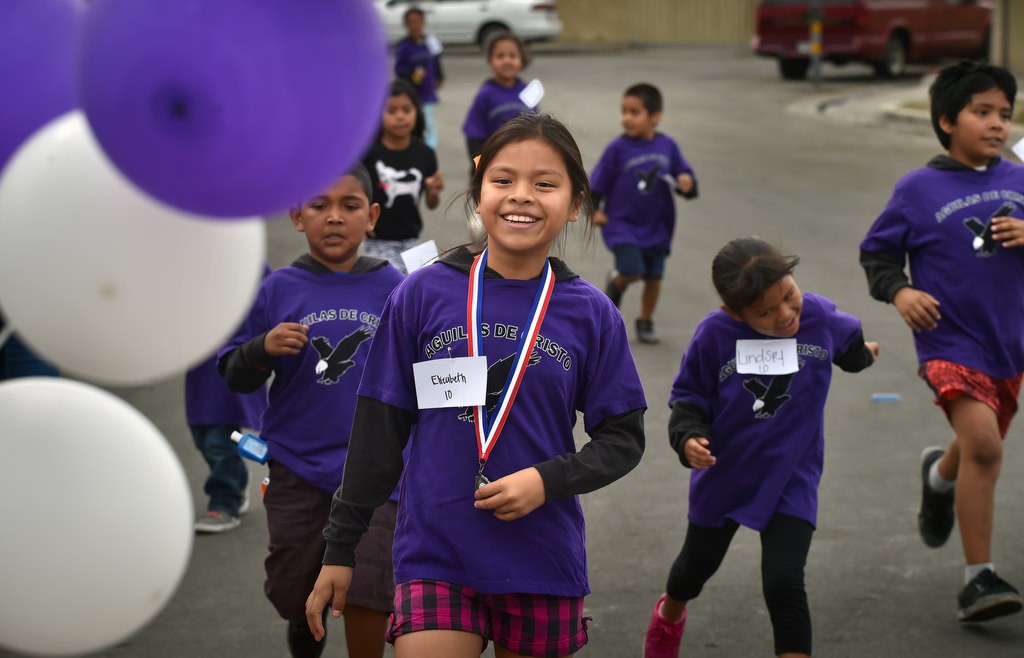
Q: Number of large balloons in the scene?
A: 4